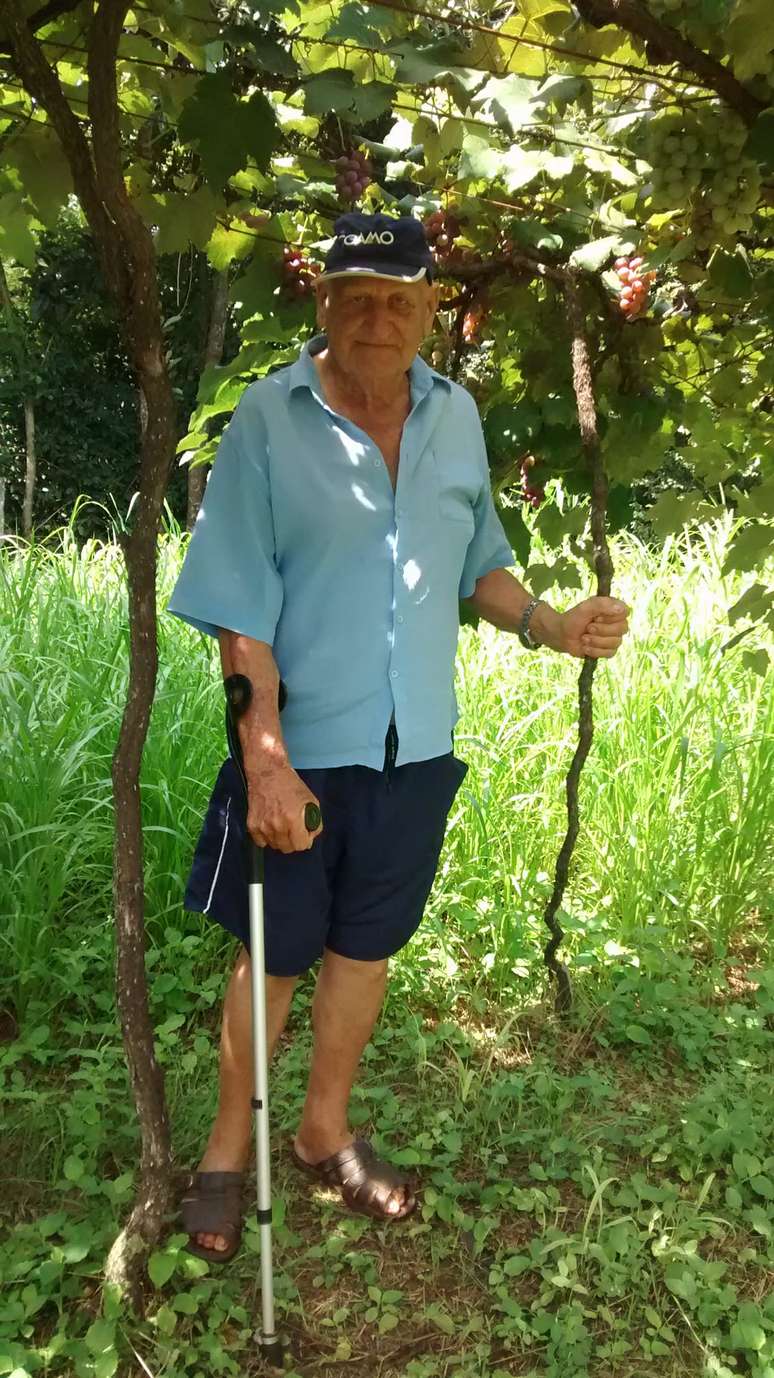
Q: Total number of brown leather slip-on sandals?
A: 2